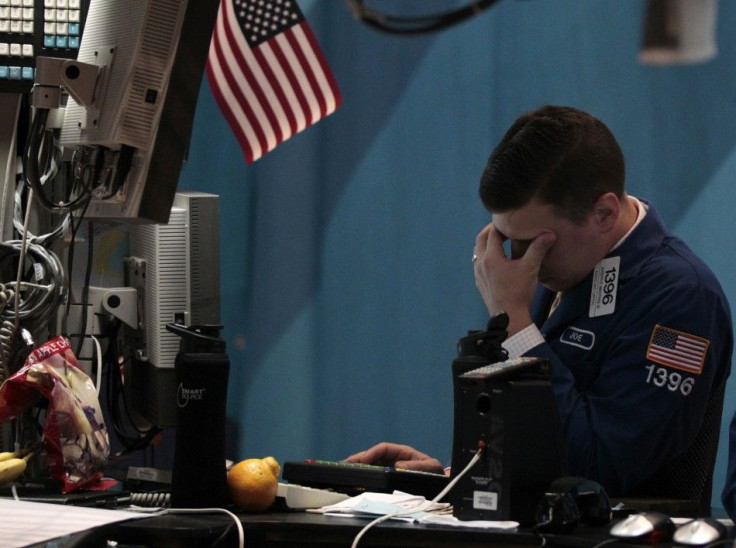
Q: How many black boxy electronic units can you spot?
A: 1